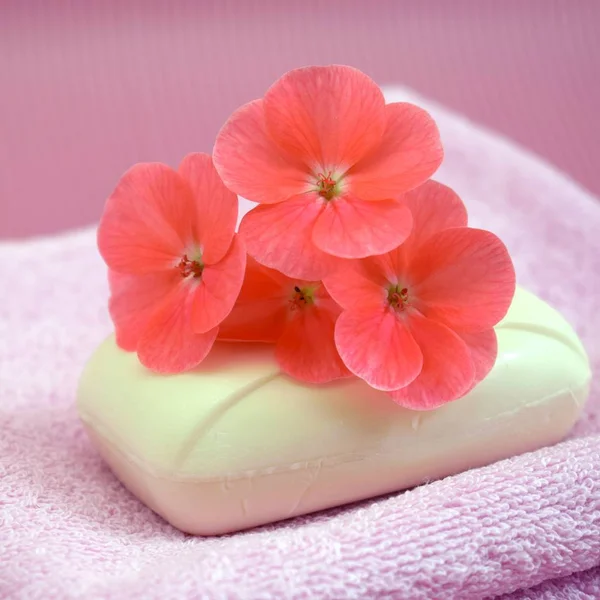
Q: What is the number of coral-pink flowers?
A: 4